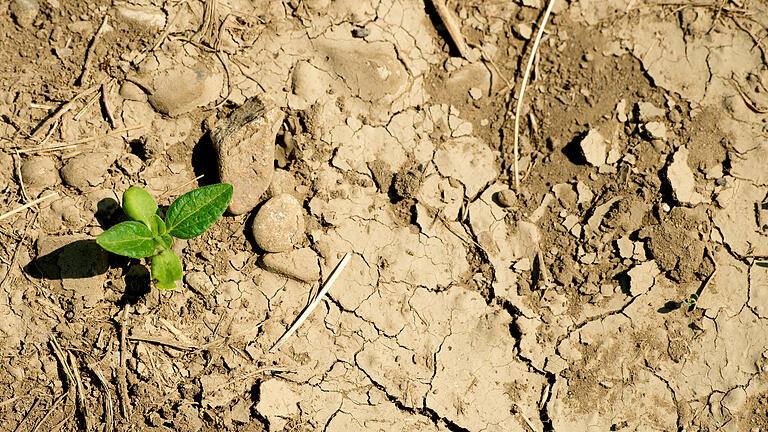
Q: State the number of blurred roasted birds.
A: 0